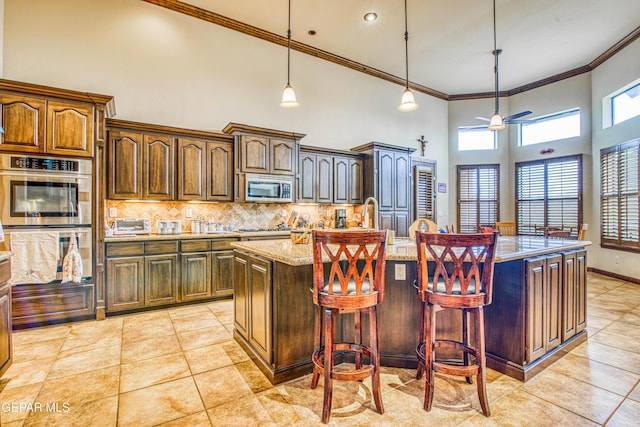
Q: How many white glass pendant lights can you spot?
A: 3